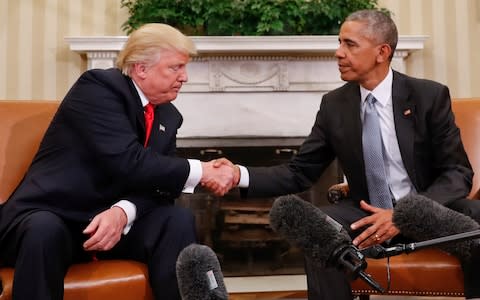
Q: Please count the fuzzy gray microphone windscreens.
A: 3